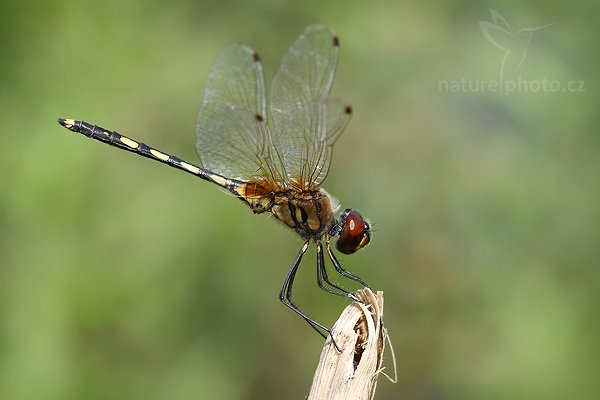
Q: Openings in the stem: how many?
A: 1